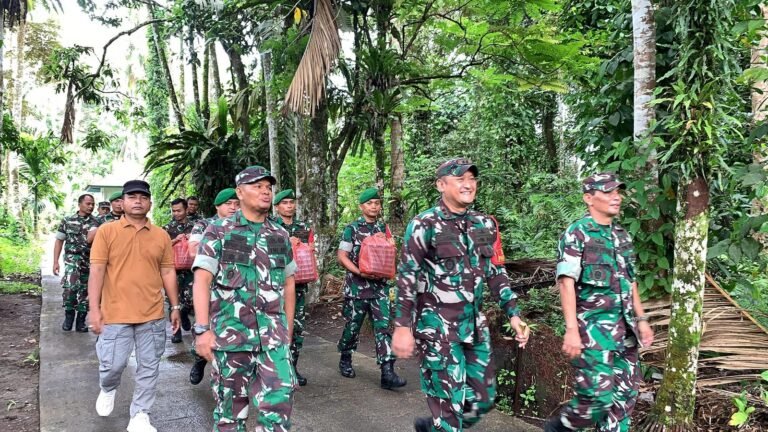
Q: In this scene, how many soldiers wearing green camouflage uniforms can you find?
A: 11